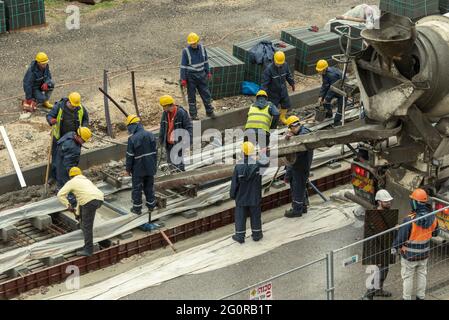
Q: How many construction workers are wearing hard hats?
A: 14